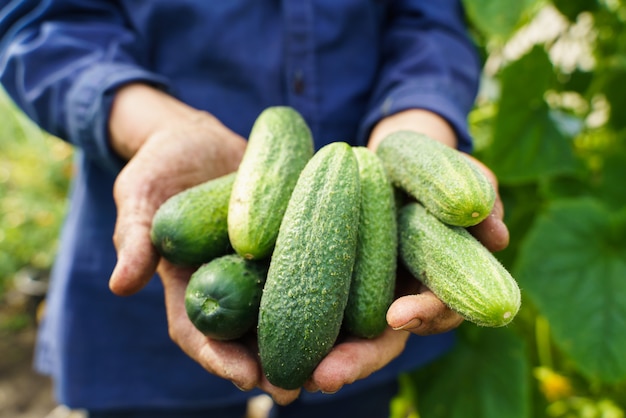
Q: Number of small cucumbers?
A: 7